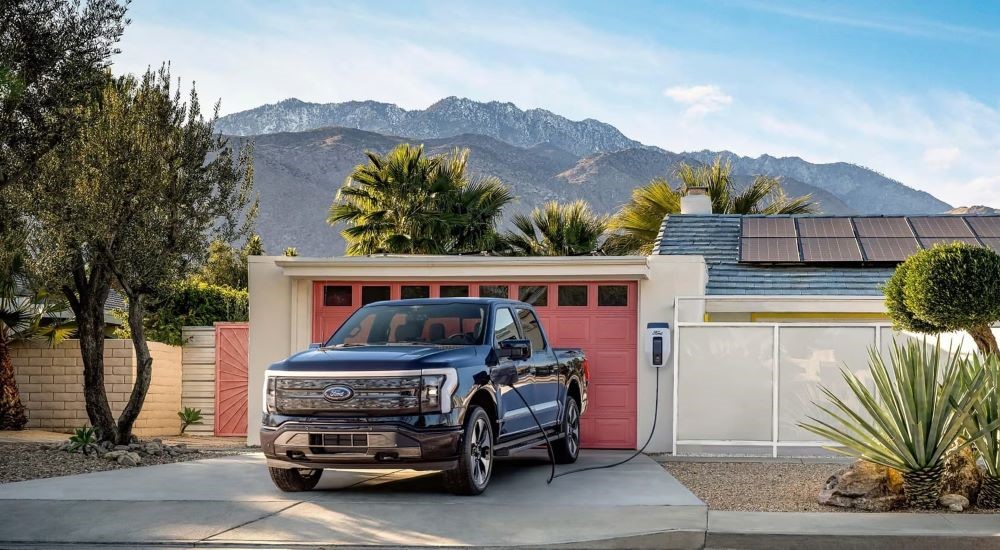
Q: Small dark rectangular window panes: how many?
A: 8